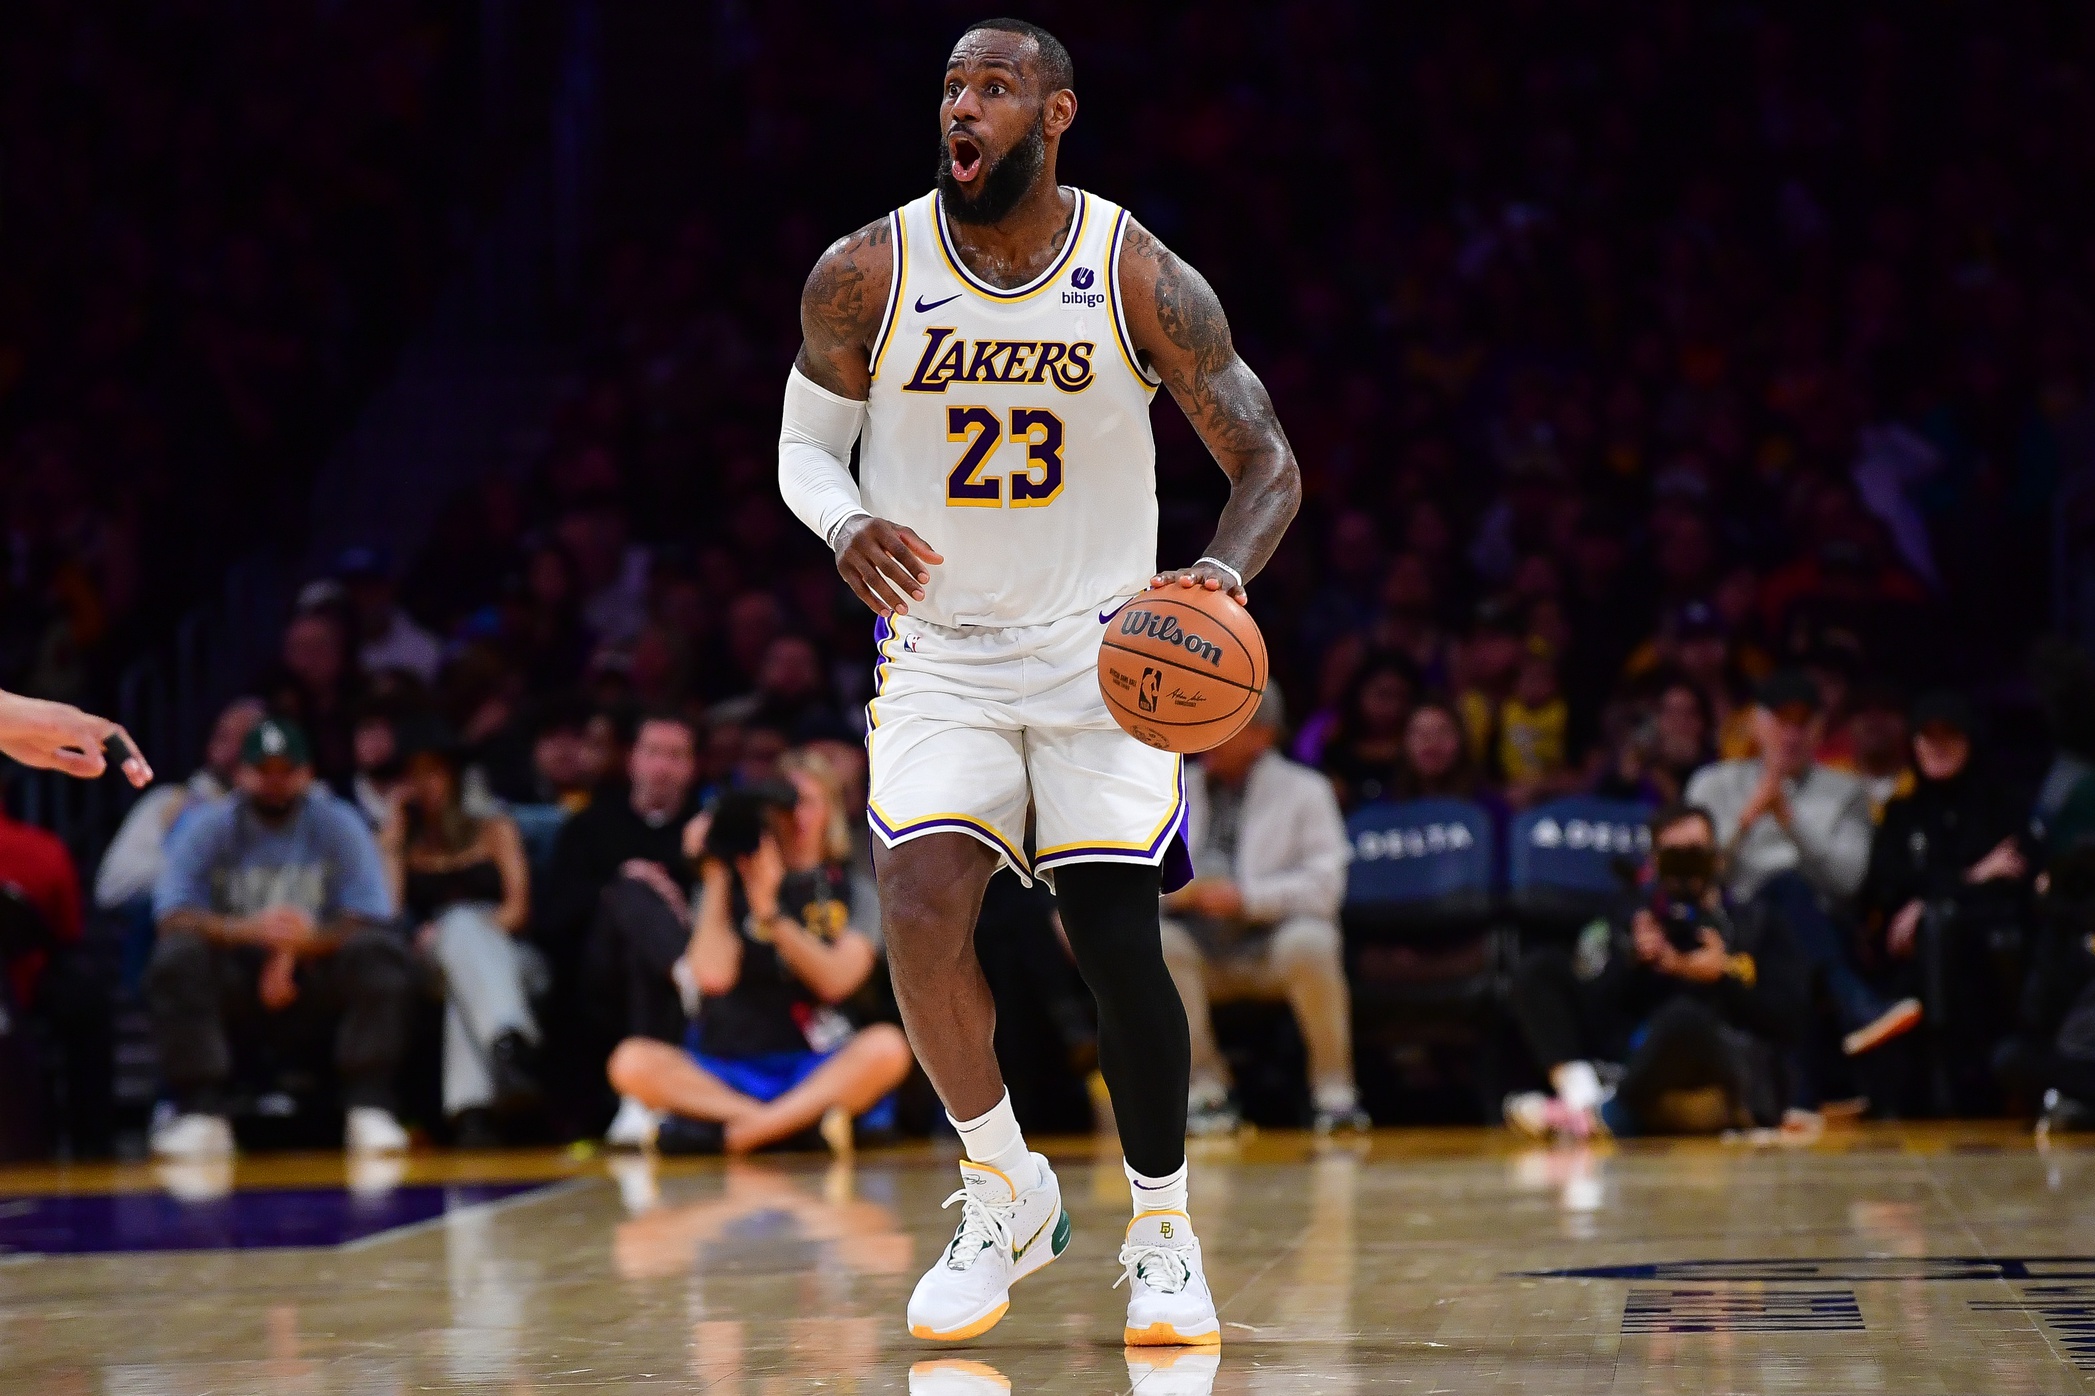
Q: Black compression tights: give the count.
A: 1